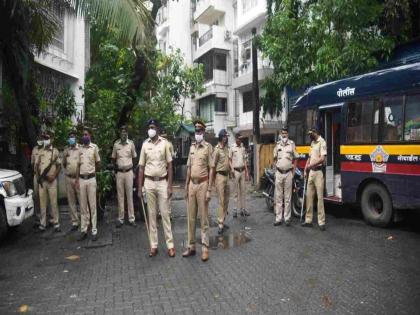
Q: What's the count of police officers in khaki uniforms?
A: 11